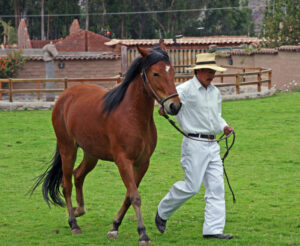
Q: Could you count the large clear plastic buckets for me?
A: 0